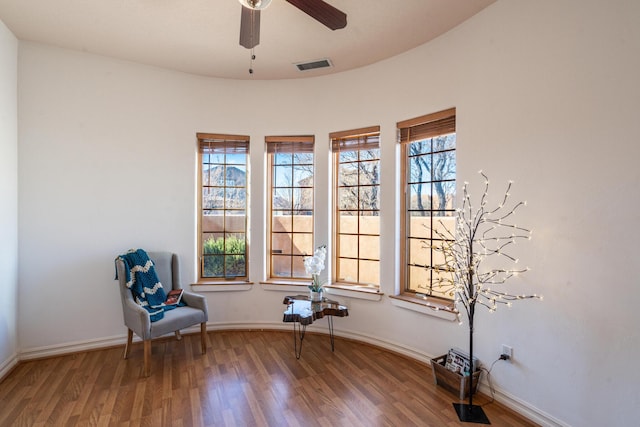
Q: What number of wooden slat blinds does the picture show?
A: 4